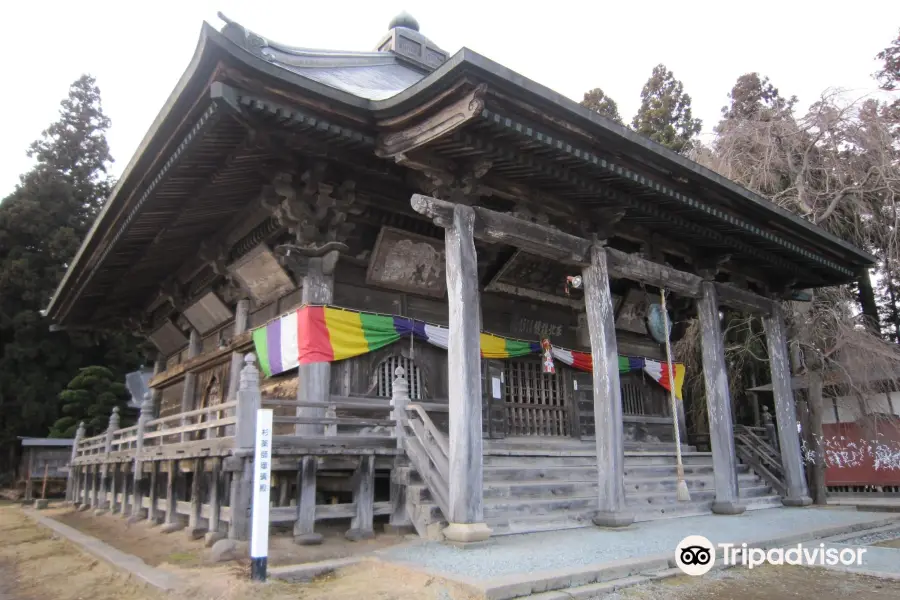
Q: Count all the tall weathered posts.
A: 4